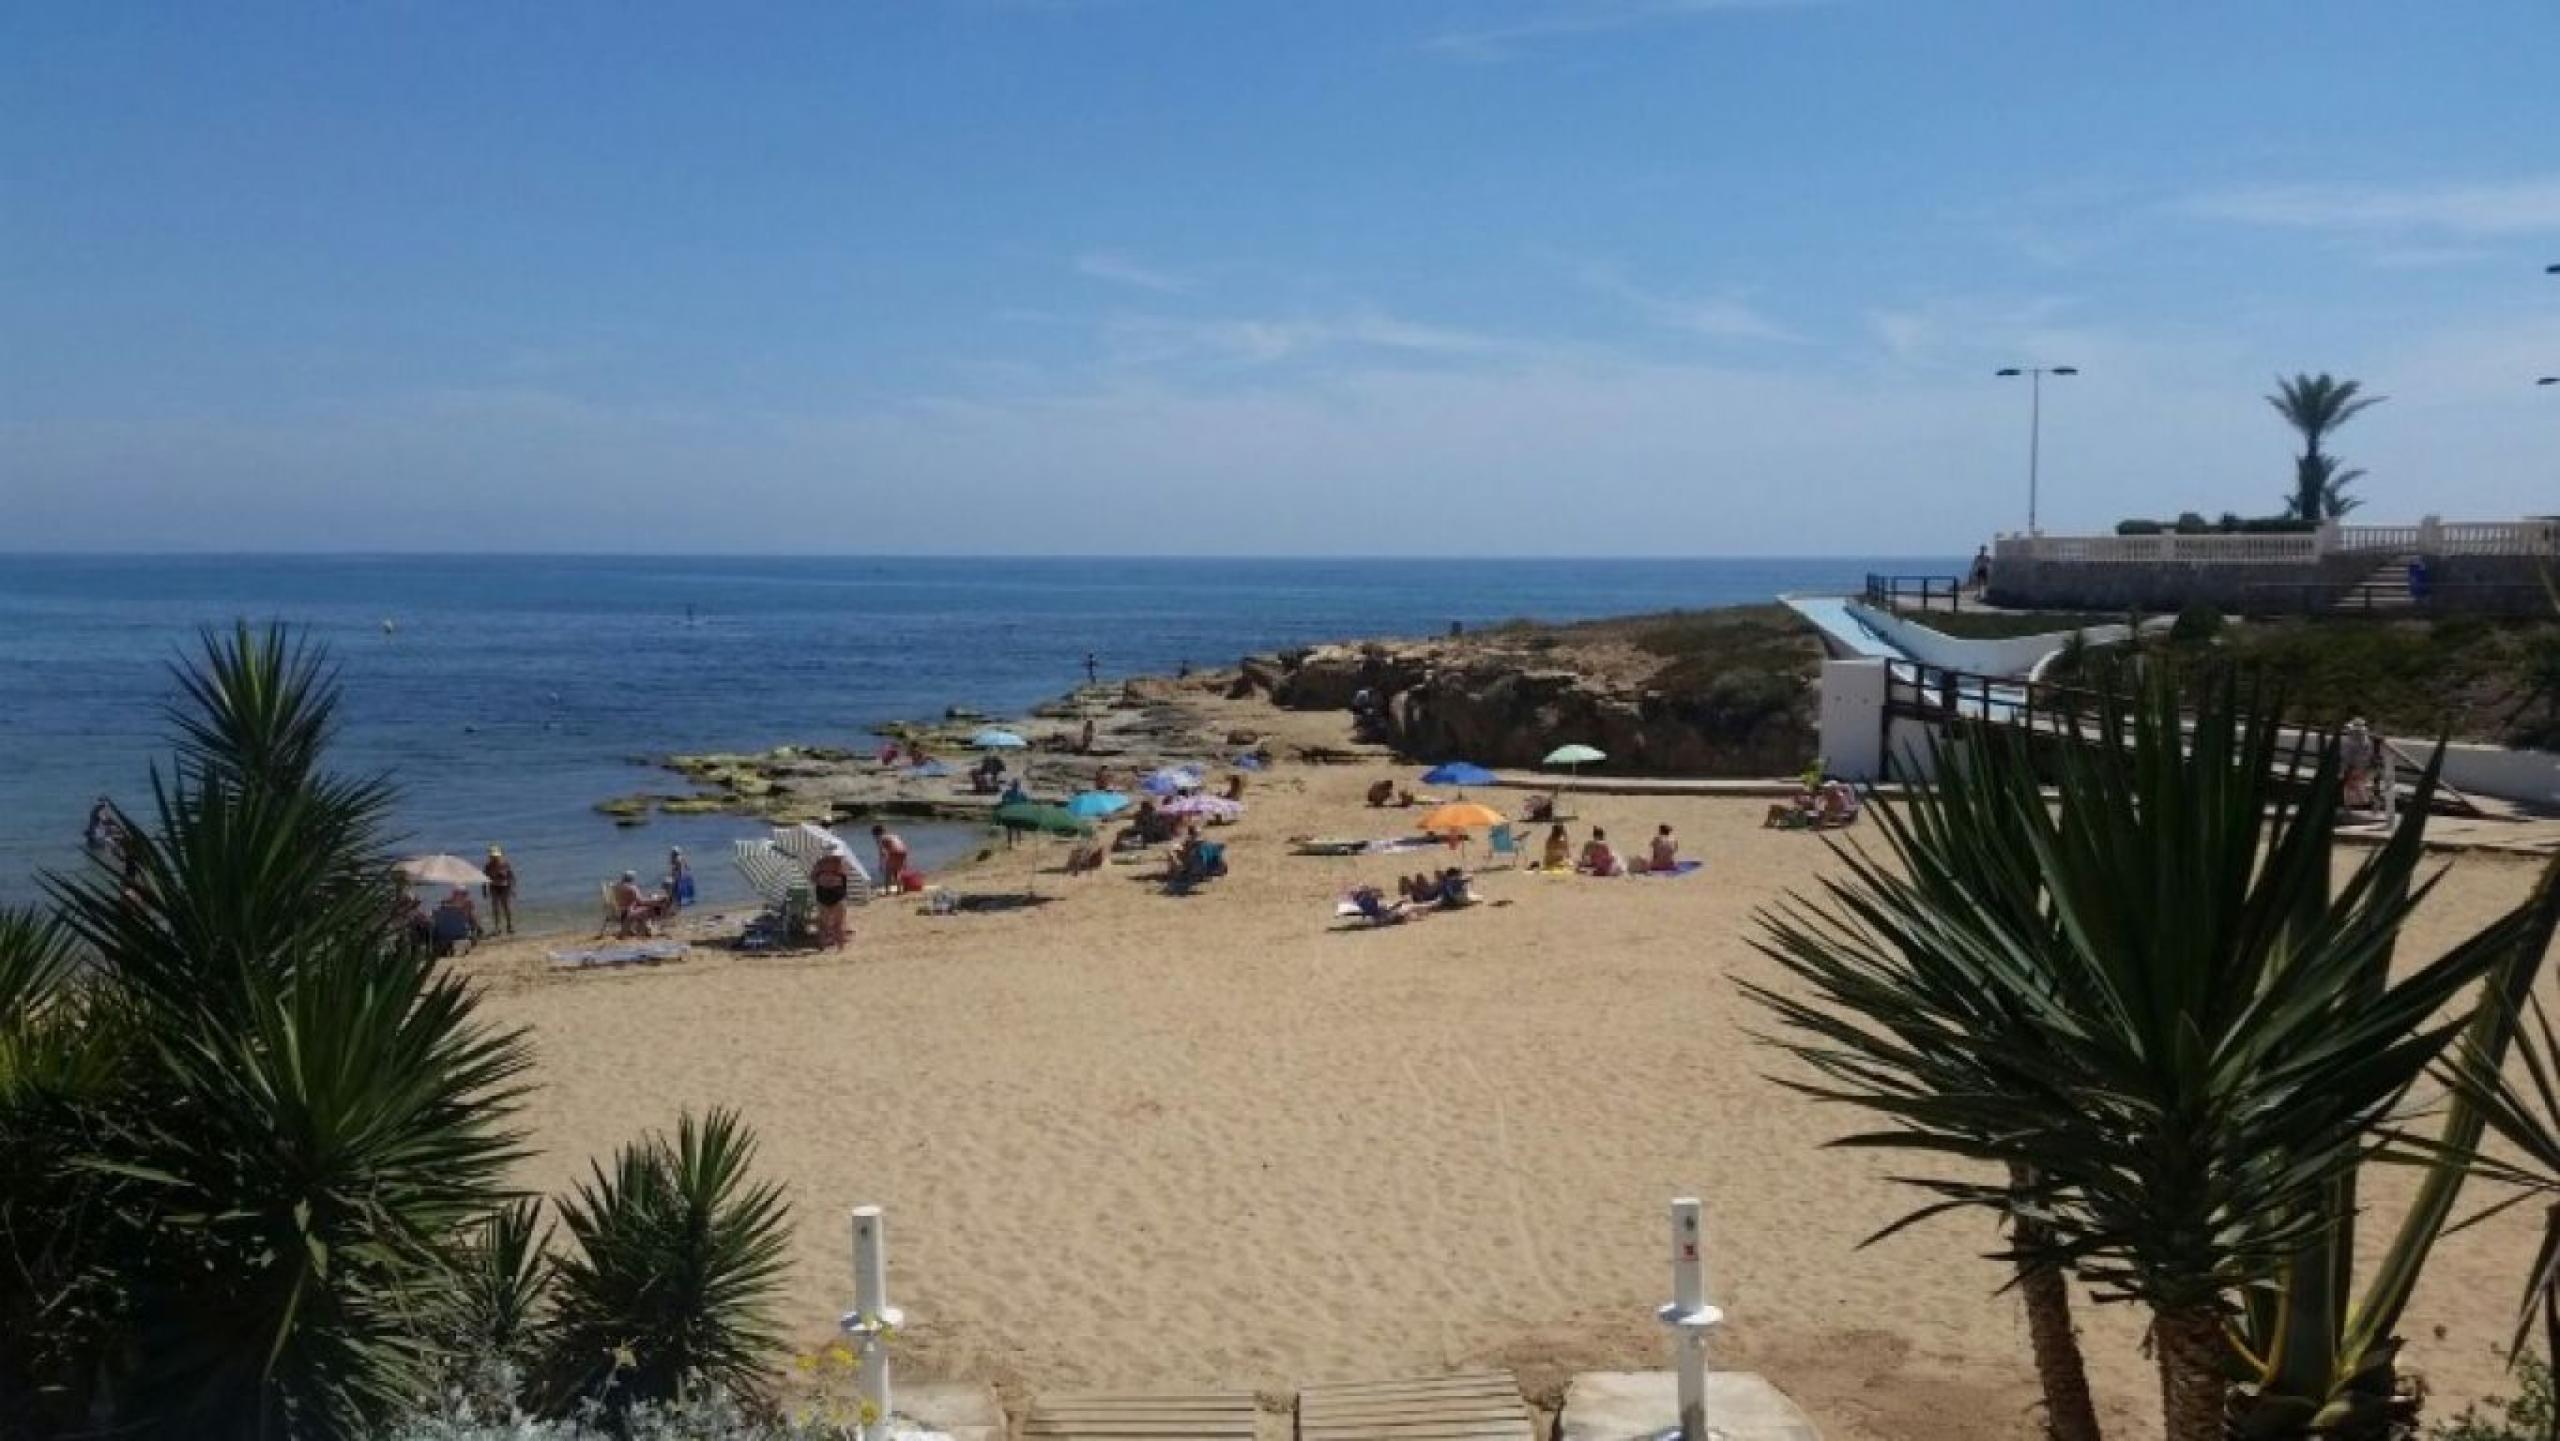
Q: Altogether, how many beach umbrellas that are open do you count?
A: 11